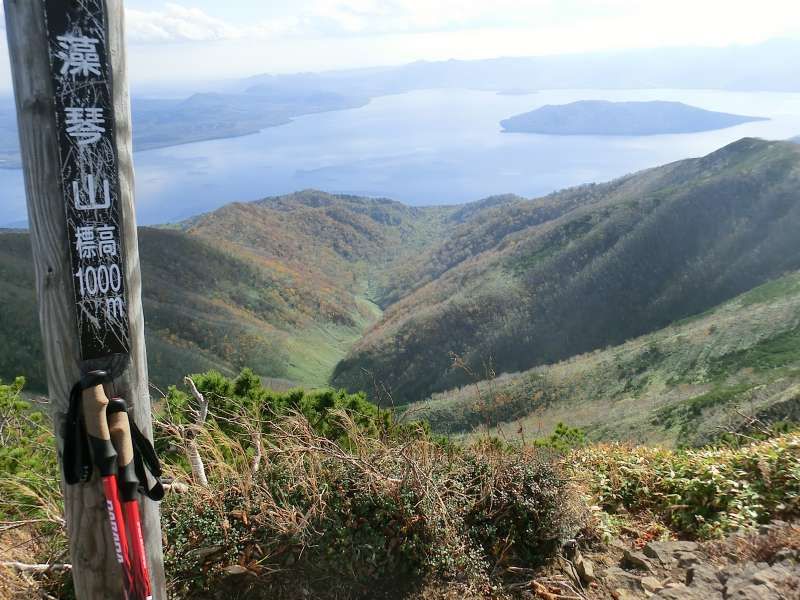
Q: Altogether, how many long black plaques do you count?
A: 1